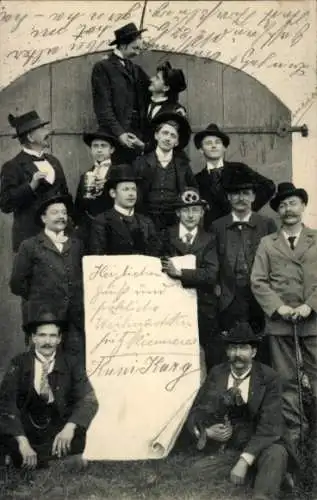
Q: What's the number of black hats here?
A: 13